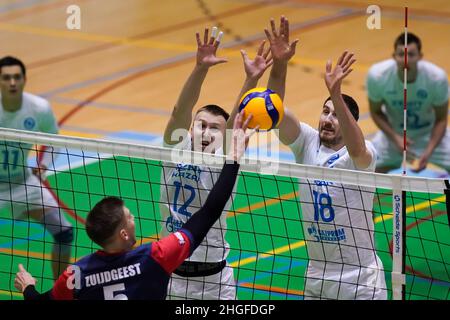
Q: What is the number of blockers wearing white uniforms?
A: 2